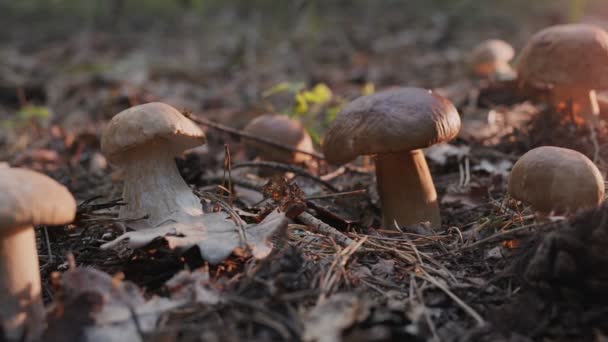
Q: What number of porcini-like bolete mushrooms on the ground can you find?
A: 7